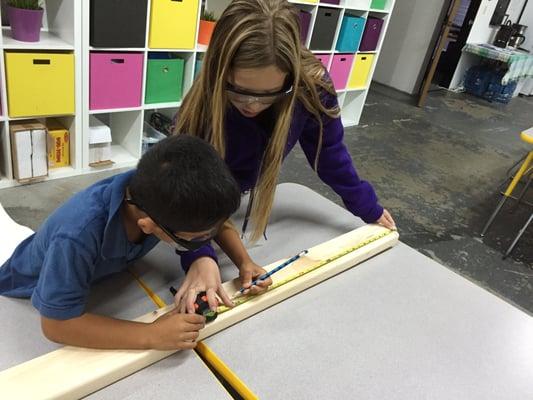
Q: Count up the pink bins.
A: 3